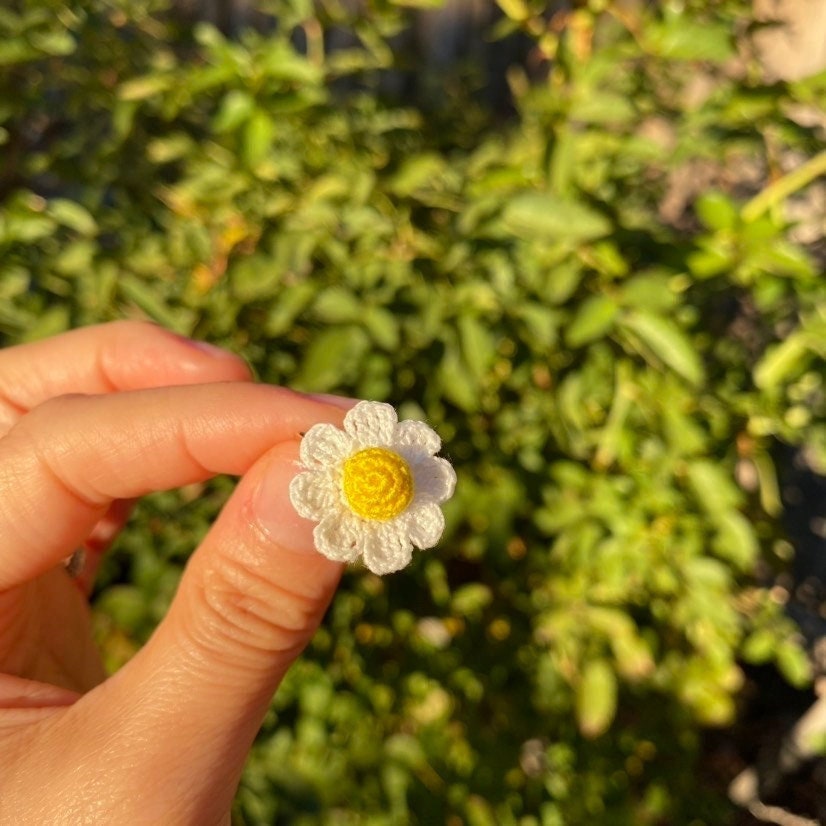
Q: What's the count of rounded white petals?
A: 8